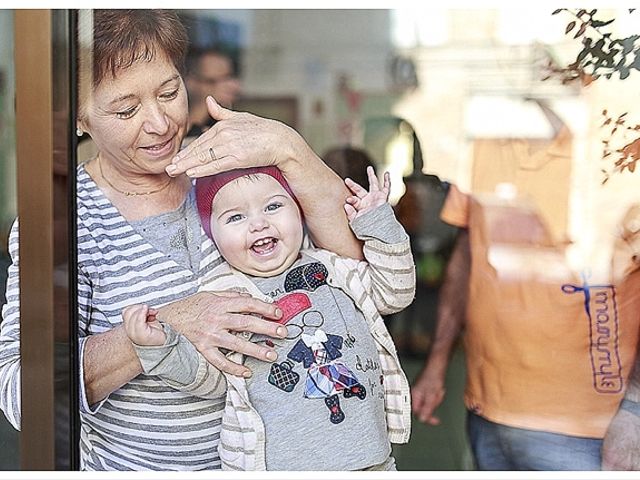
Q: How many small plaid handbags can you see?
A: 1